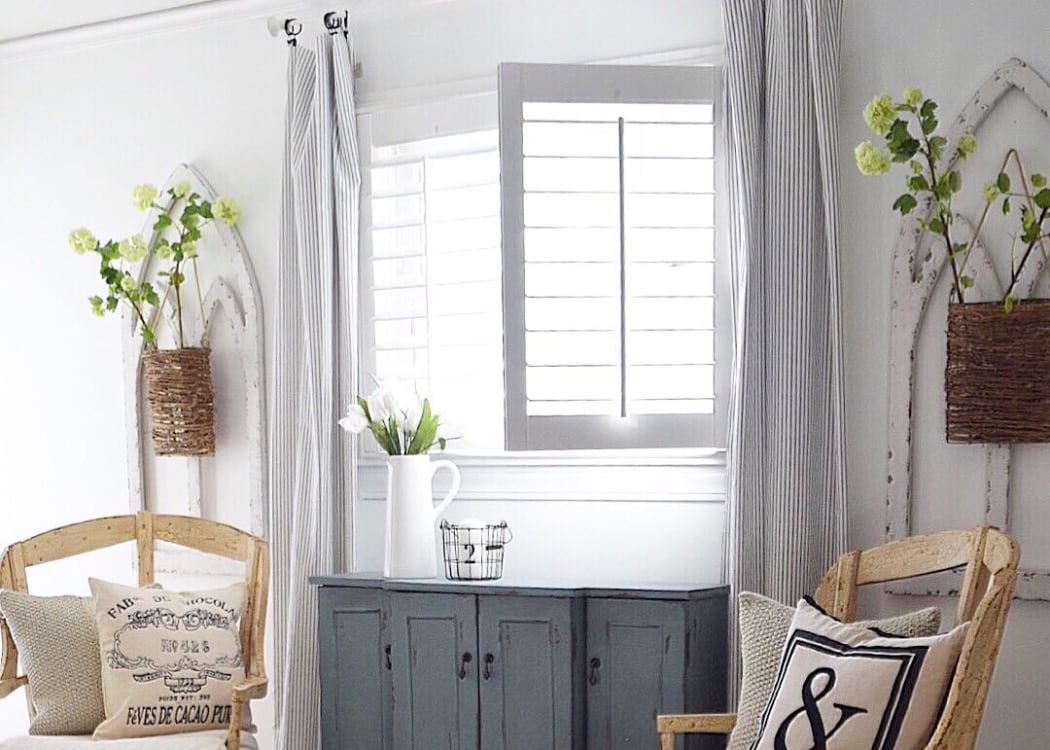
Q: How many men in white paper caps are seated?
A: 0